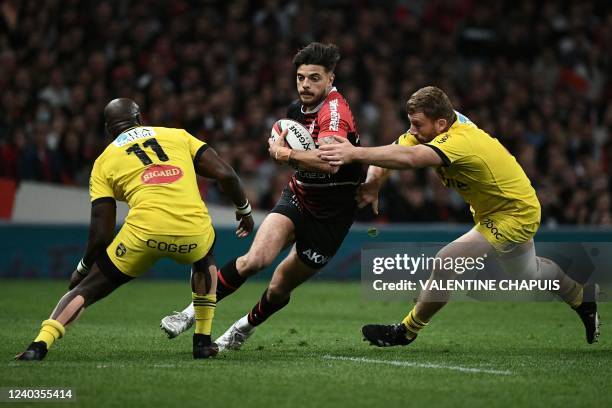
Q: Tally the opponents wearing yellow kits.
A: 2